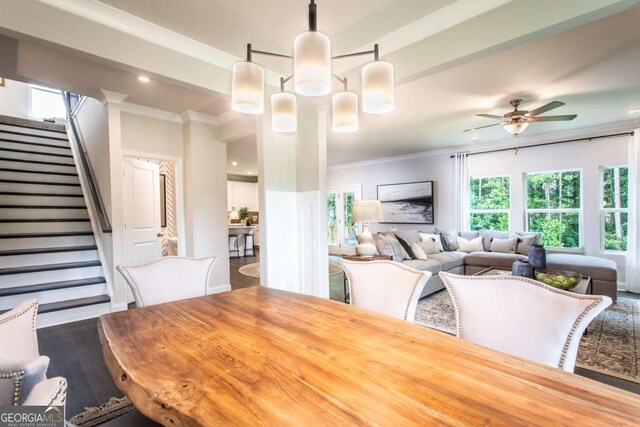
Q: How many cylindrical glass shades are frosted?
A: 5